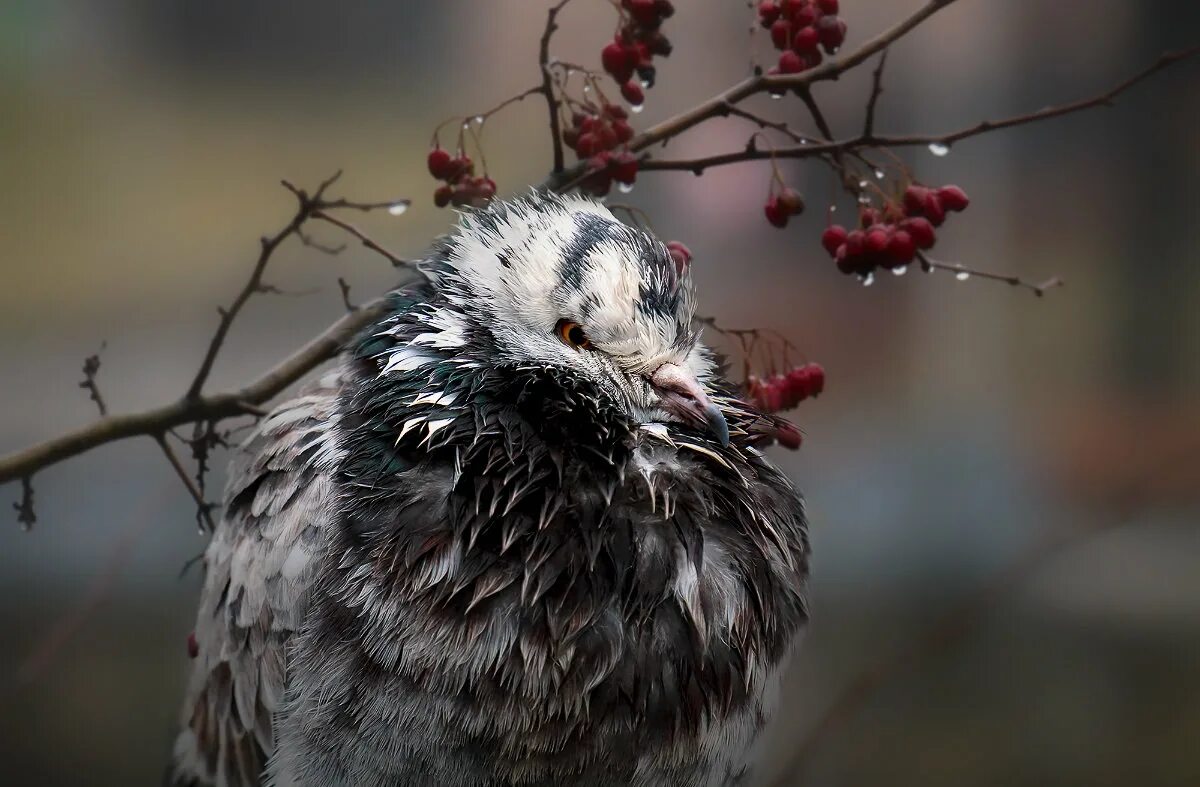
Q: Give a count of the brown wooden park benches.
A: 0